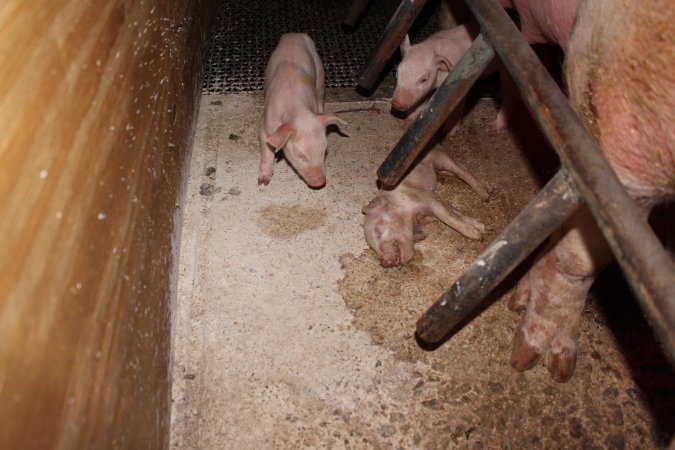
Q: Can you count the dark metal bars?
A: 5